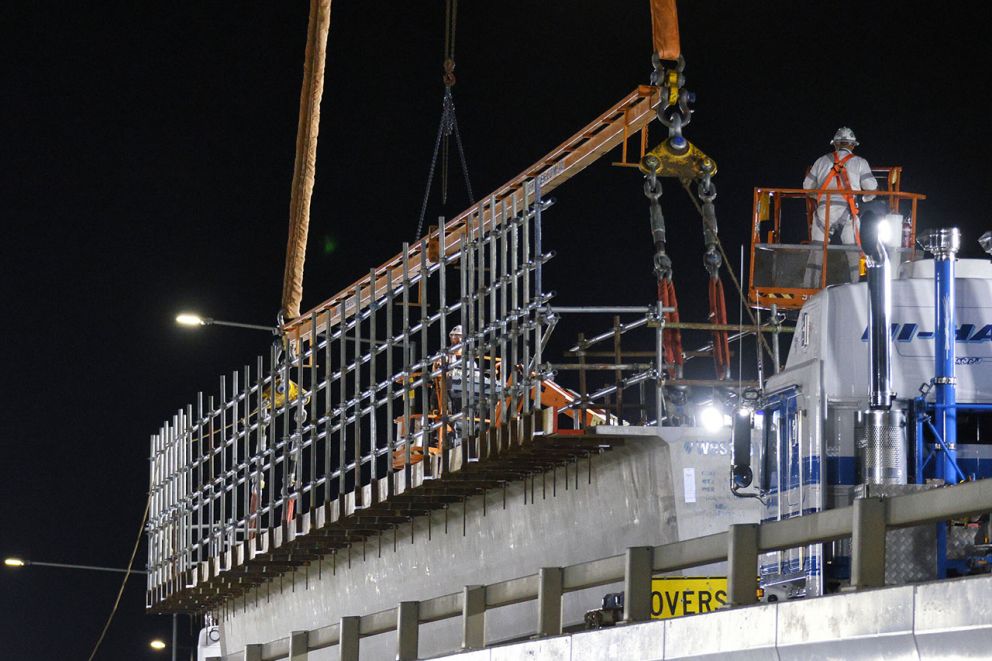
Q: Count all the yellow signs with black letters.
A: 1